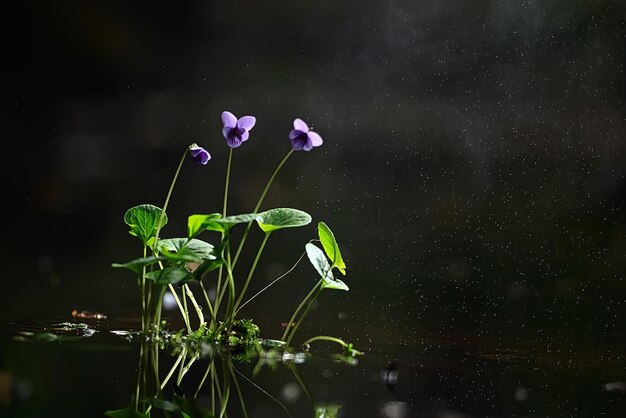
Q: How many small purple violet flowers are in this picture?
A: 3